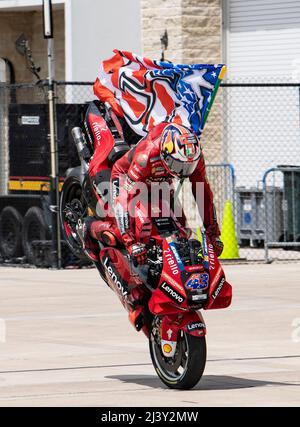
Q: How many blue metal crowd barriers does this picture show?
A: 2